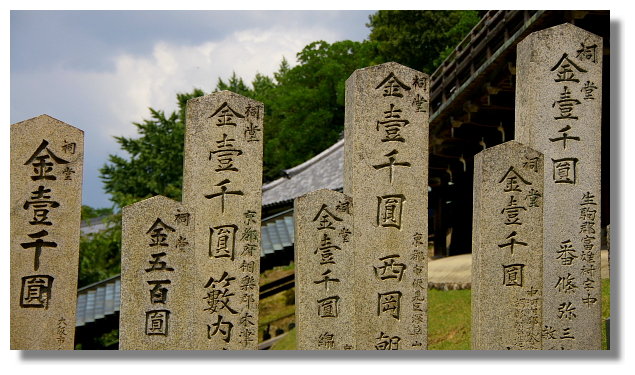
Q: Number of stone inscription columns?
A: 7